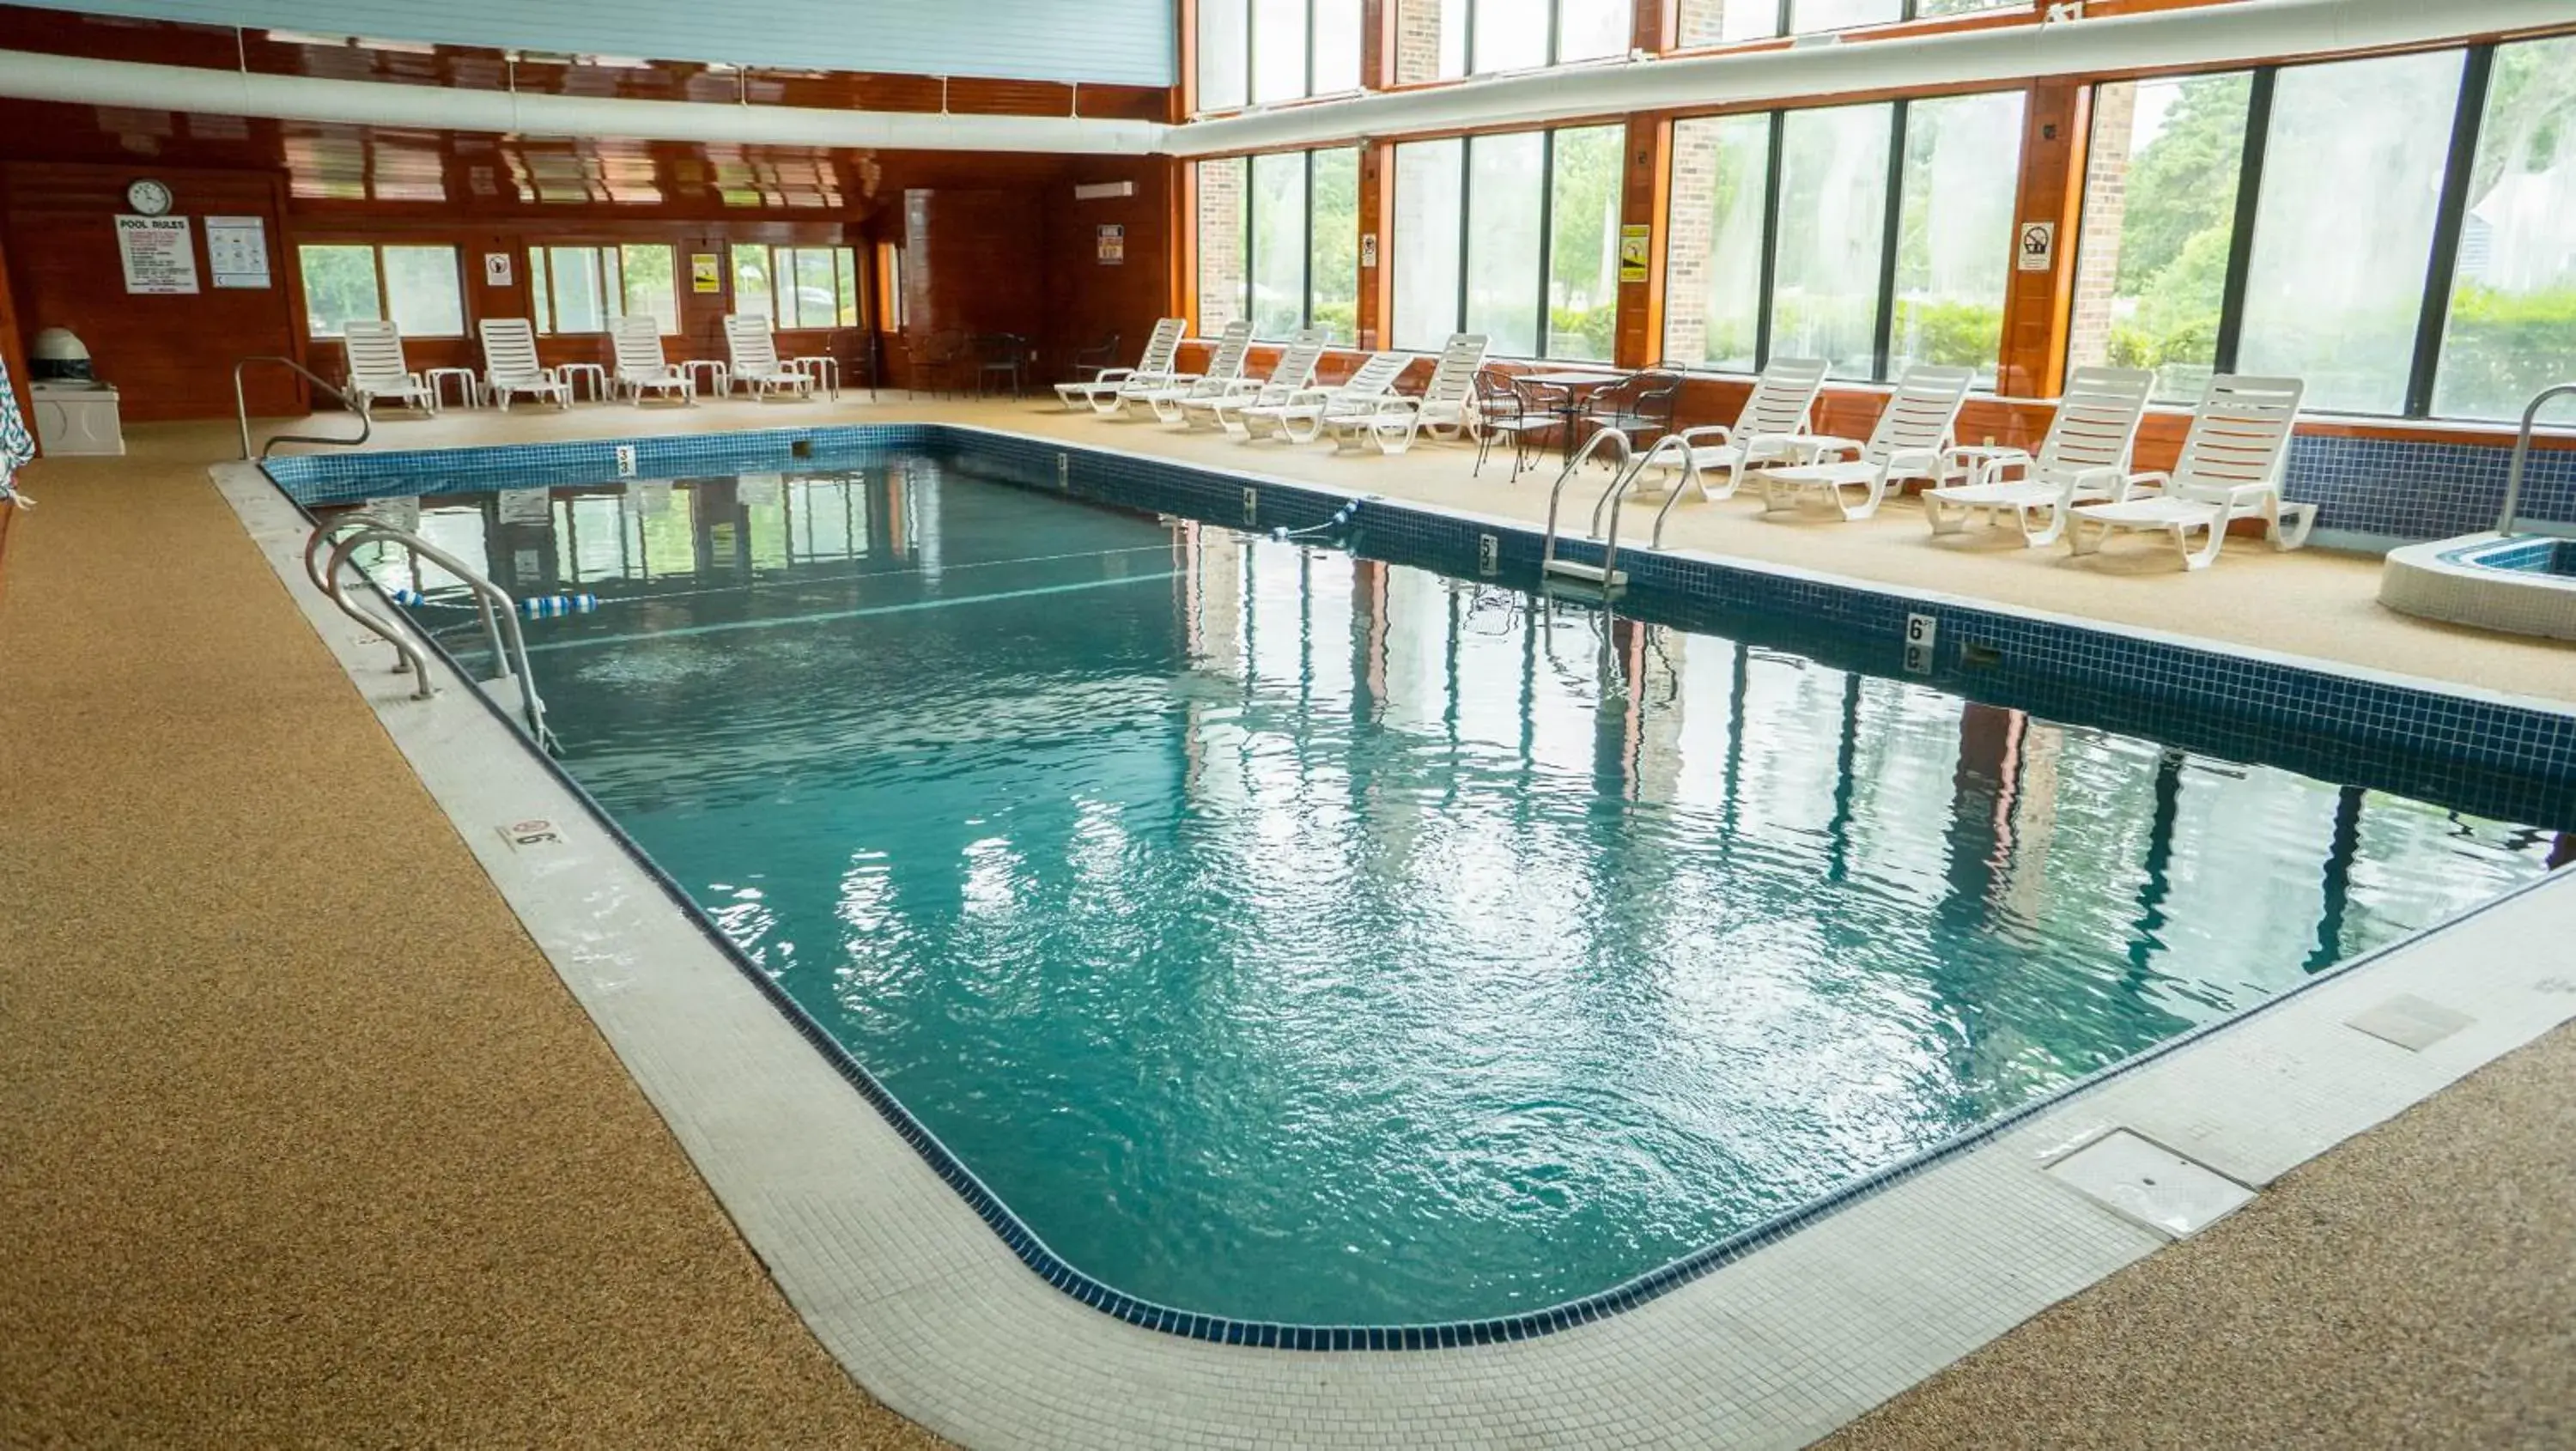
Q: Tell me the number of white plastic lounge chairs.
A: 13